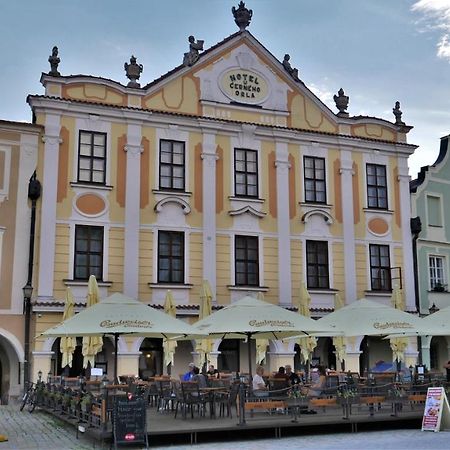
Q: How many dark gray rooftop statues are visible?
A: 7